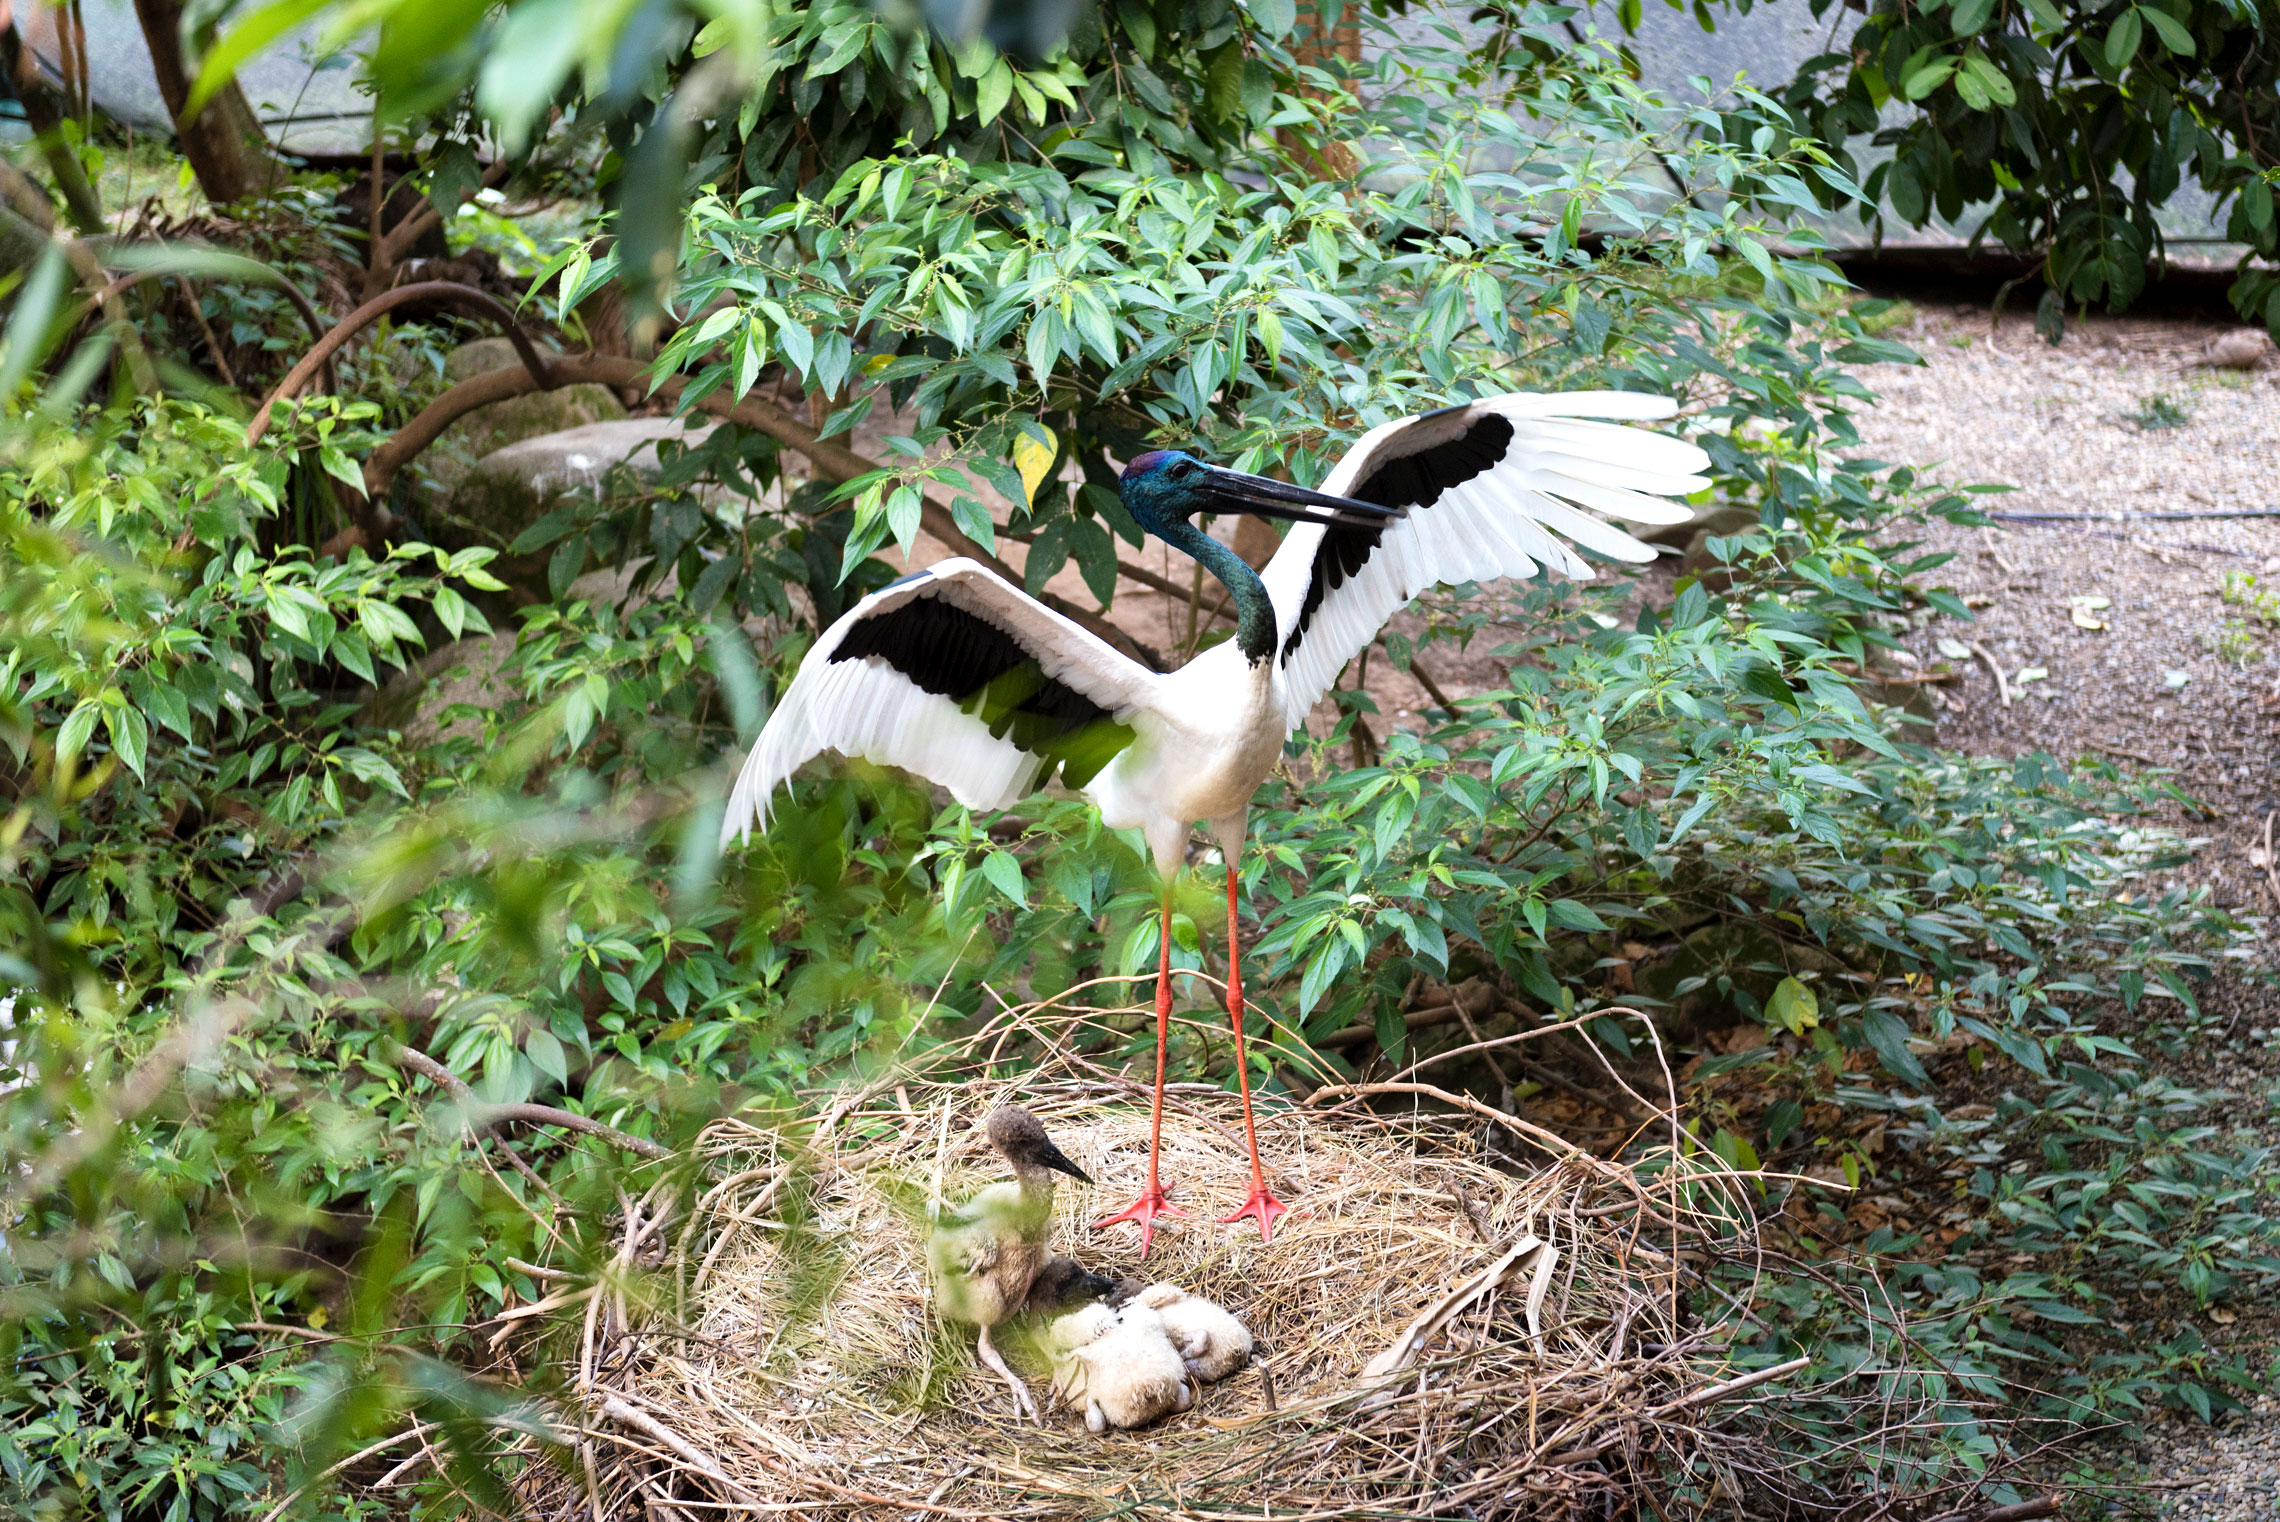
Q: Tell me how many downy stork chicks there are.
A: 3